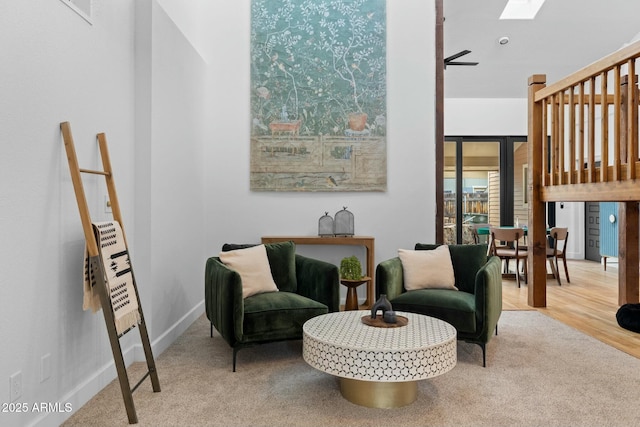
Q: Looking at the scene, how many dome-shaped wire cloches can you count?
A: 2